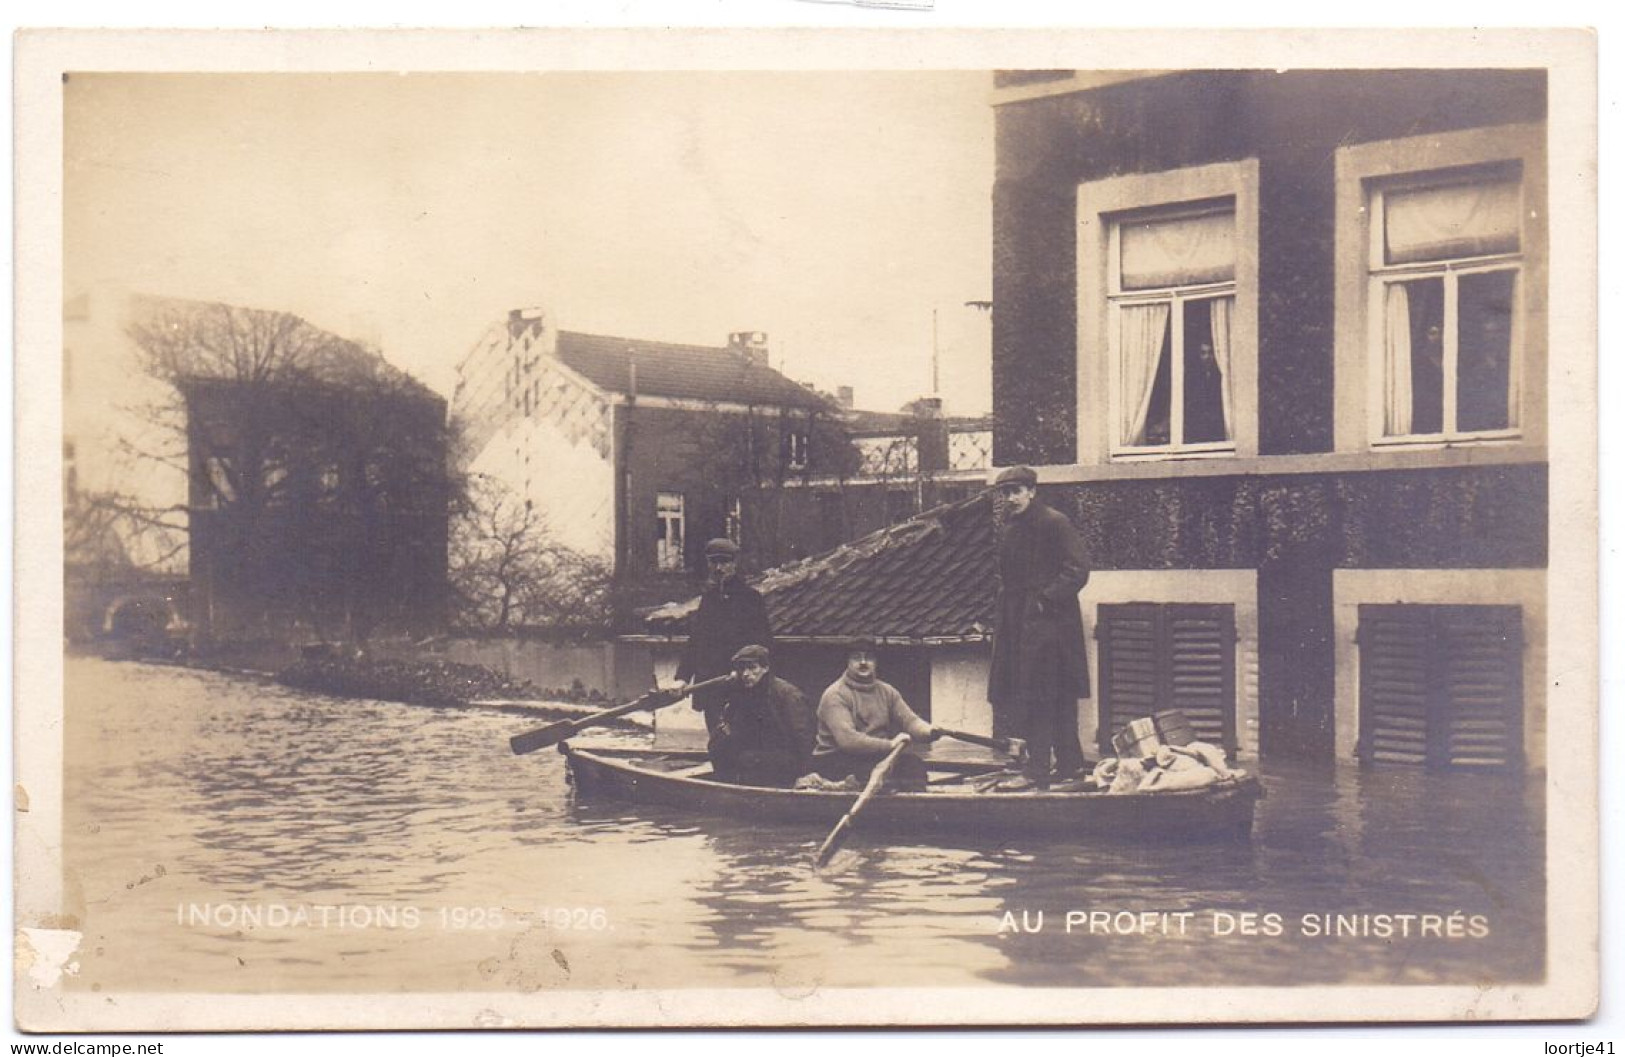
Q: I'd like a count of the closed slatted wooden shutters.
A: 4